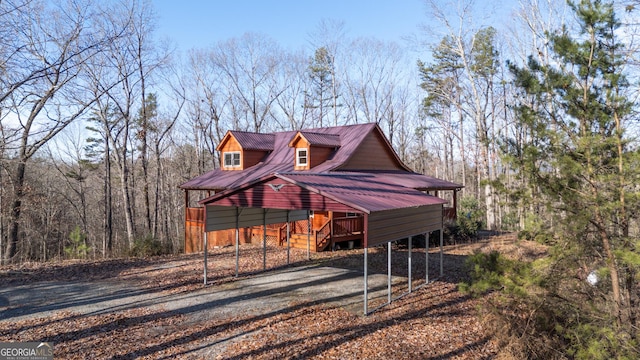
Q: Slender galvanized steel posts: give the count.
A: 10